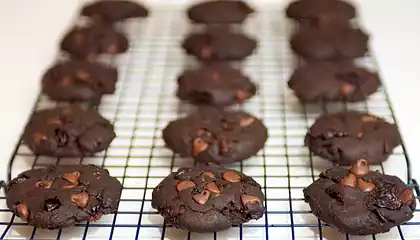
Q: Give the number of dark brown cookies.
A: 15